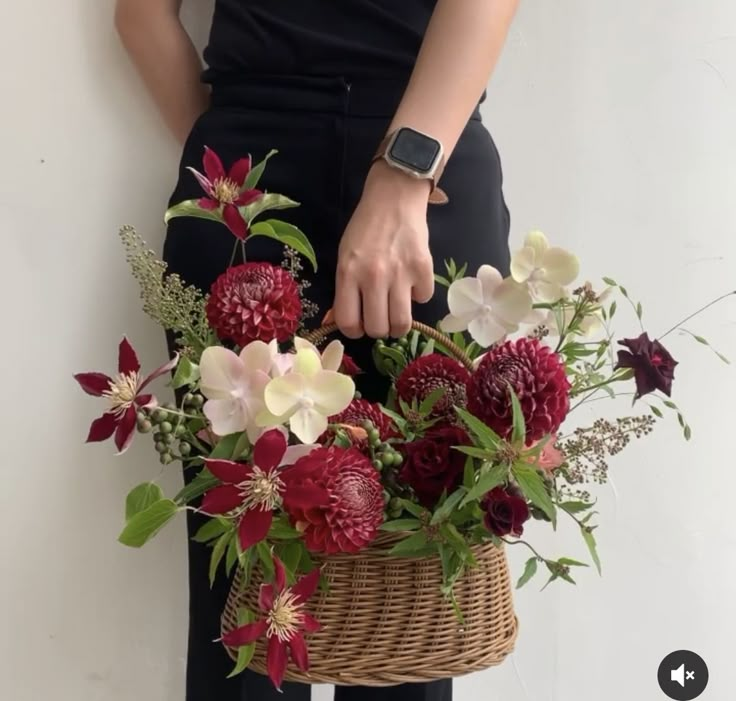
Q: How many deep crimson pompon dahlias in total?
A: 5